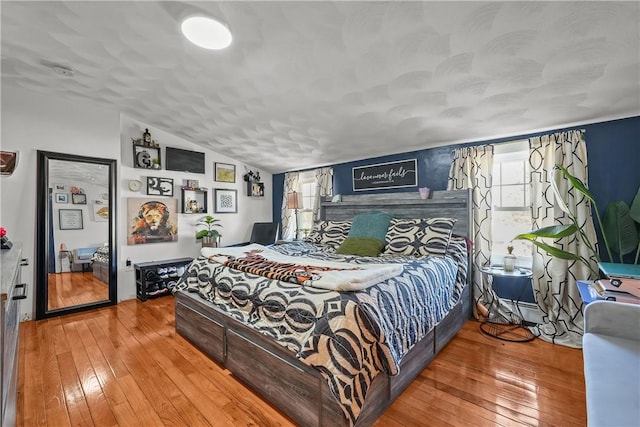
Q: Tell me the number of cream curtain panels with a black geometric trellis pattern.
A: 4